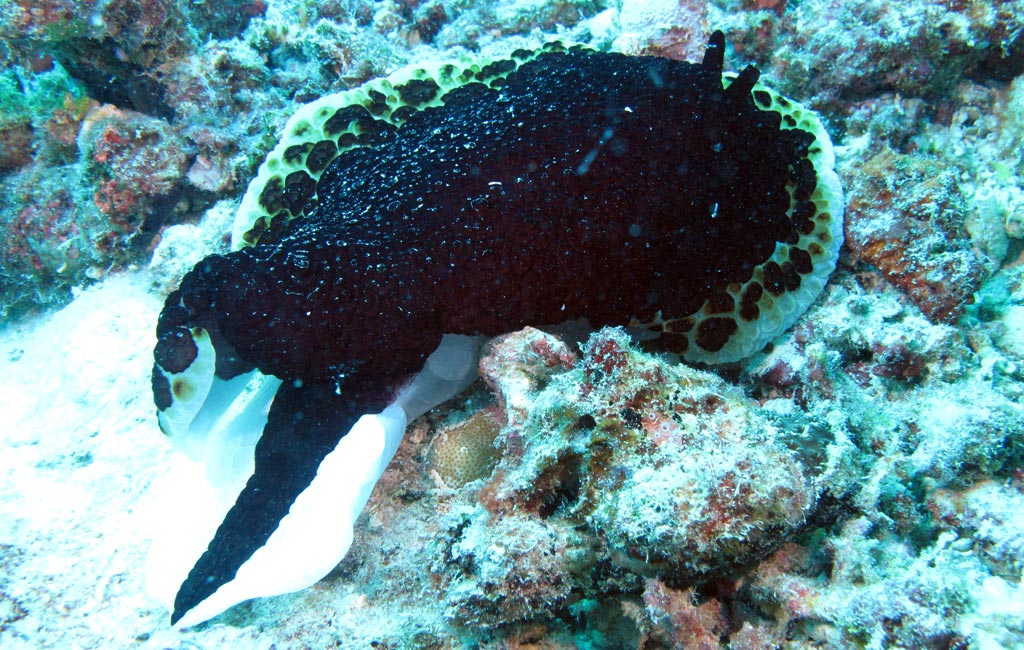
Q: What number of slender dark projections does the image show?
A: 2